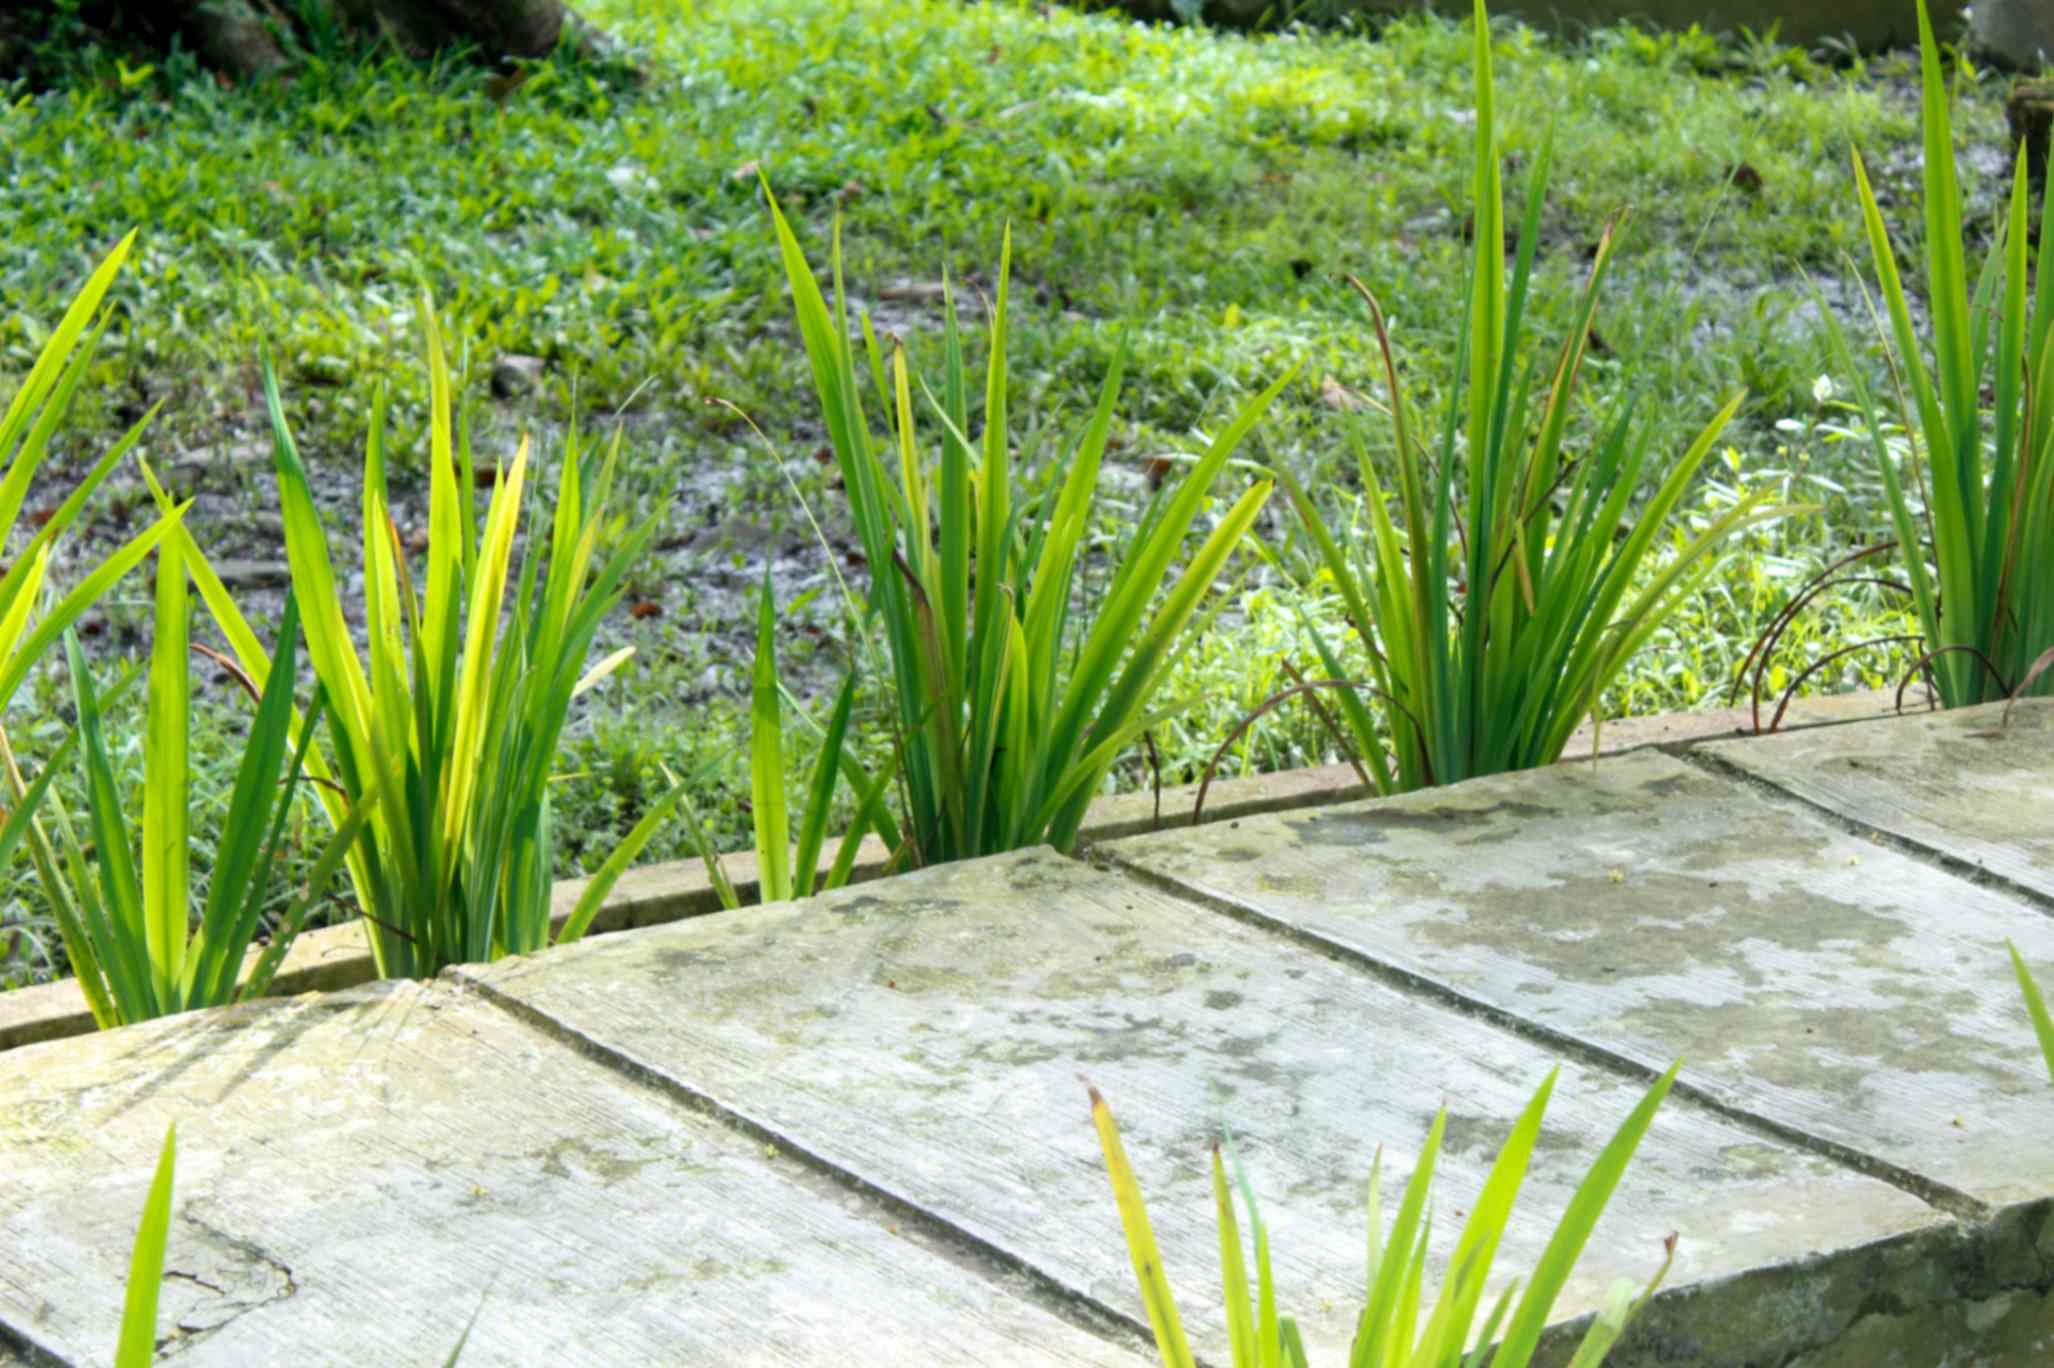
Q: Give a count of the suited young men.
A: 0